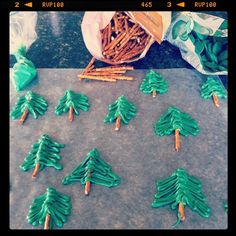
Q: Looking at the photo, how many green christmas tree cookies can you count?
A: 10